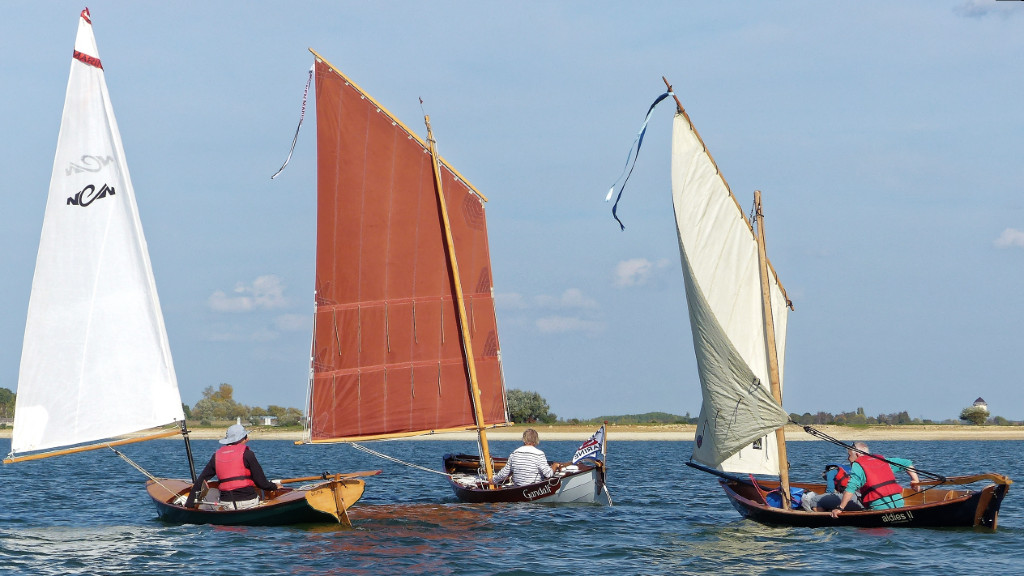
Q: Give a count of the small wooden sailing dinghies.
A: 3